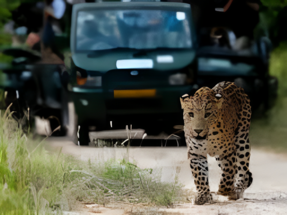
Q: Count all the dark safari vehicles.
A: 3